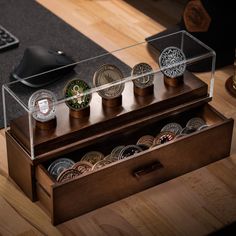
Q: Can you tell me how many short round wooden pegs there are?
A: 5